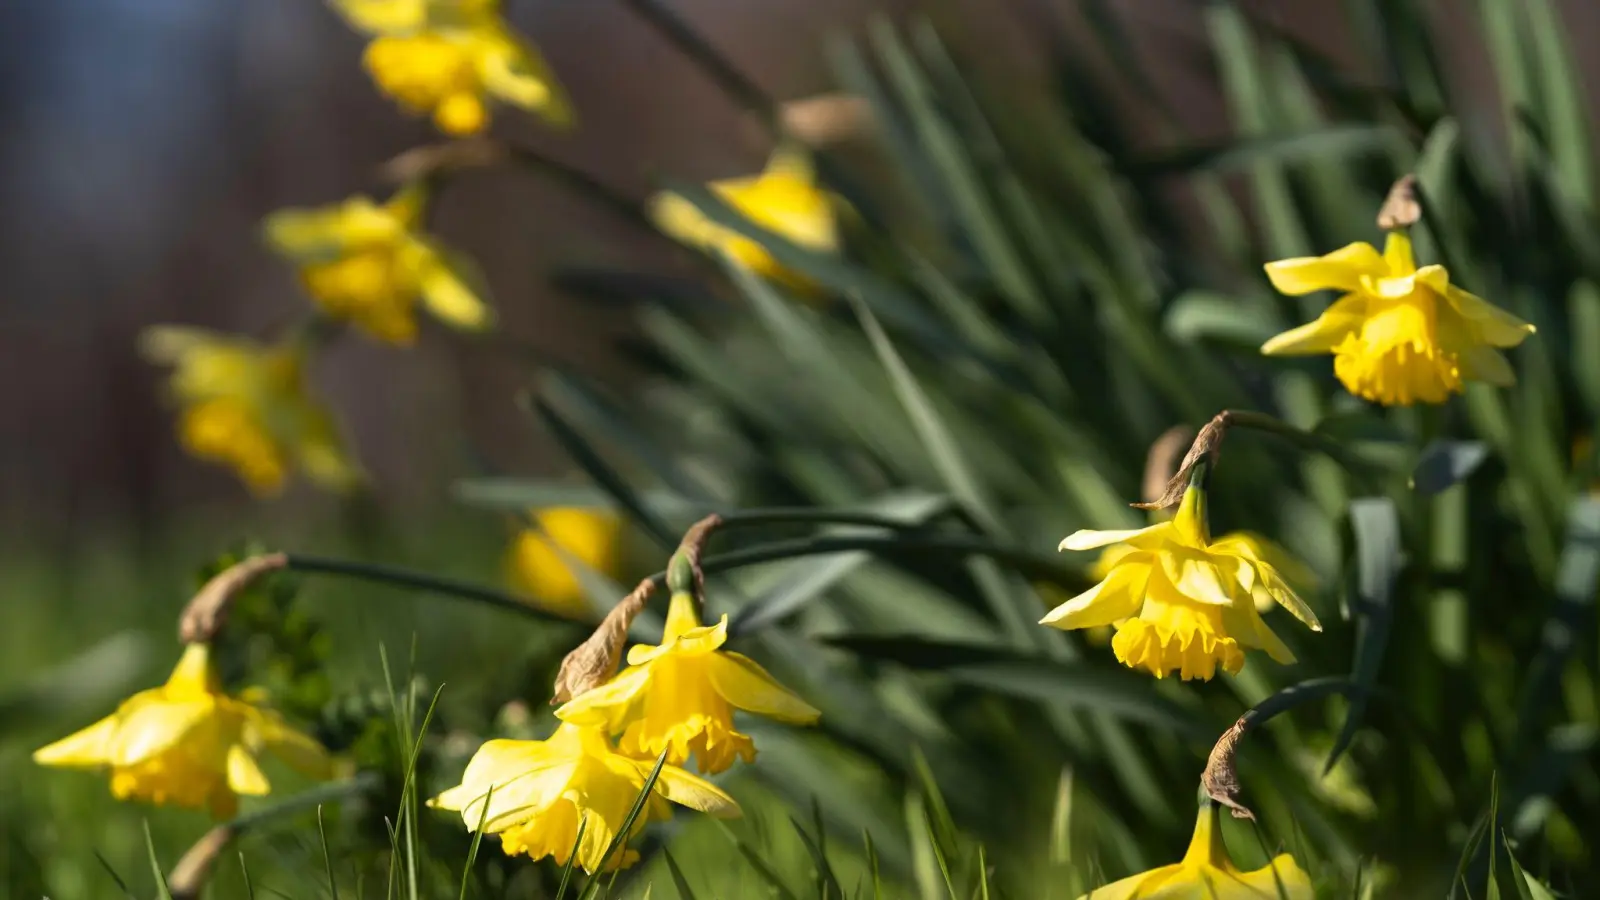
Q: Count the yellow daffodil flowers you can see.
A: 11